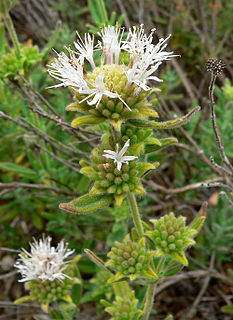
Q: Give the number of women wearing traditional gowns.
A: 0